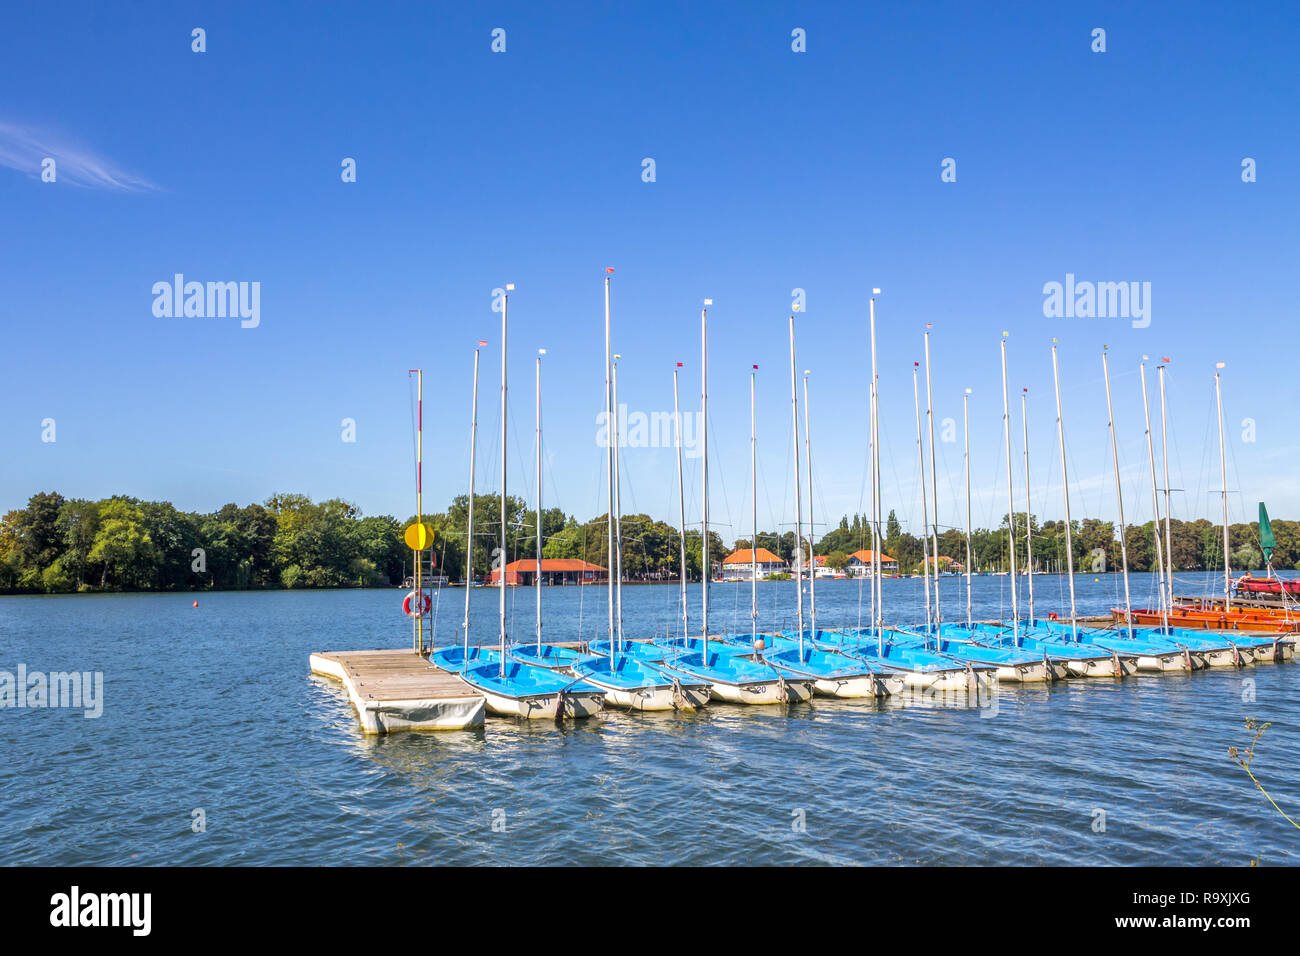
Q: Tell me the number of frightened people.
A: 0